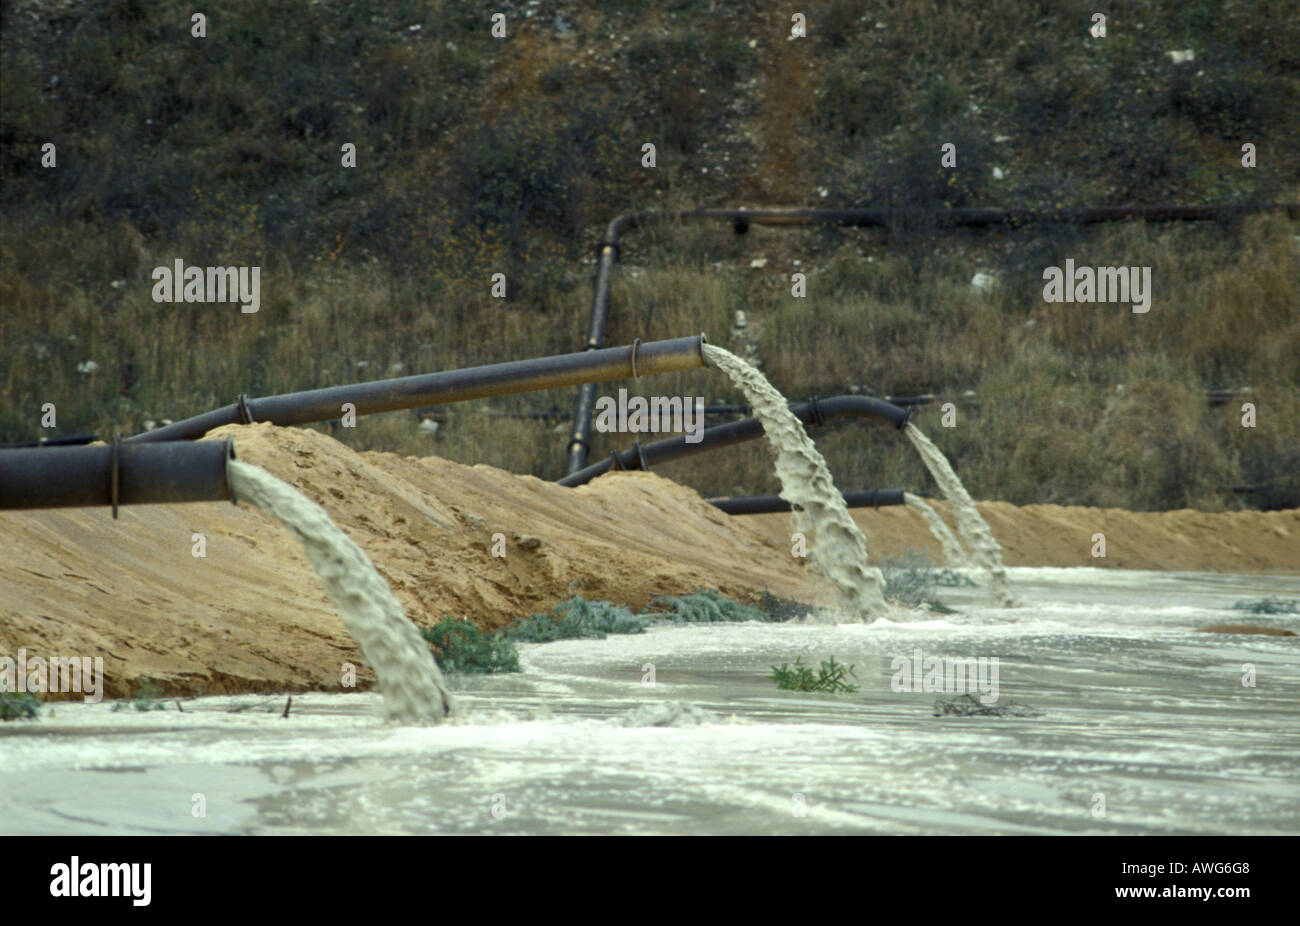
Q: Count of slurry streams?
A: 4